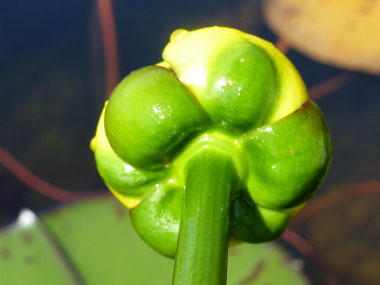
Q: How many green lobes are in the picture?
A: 6